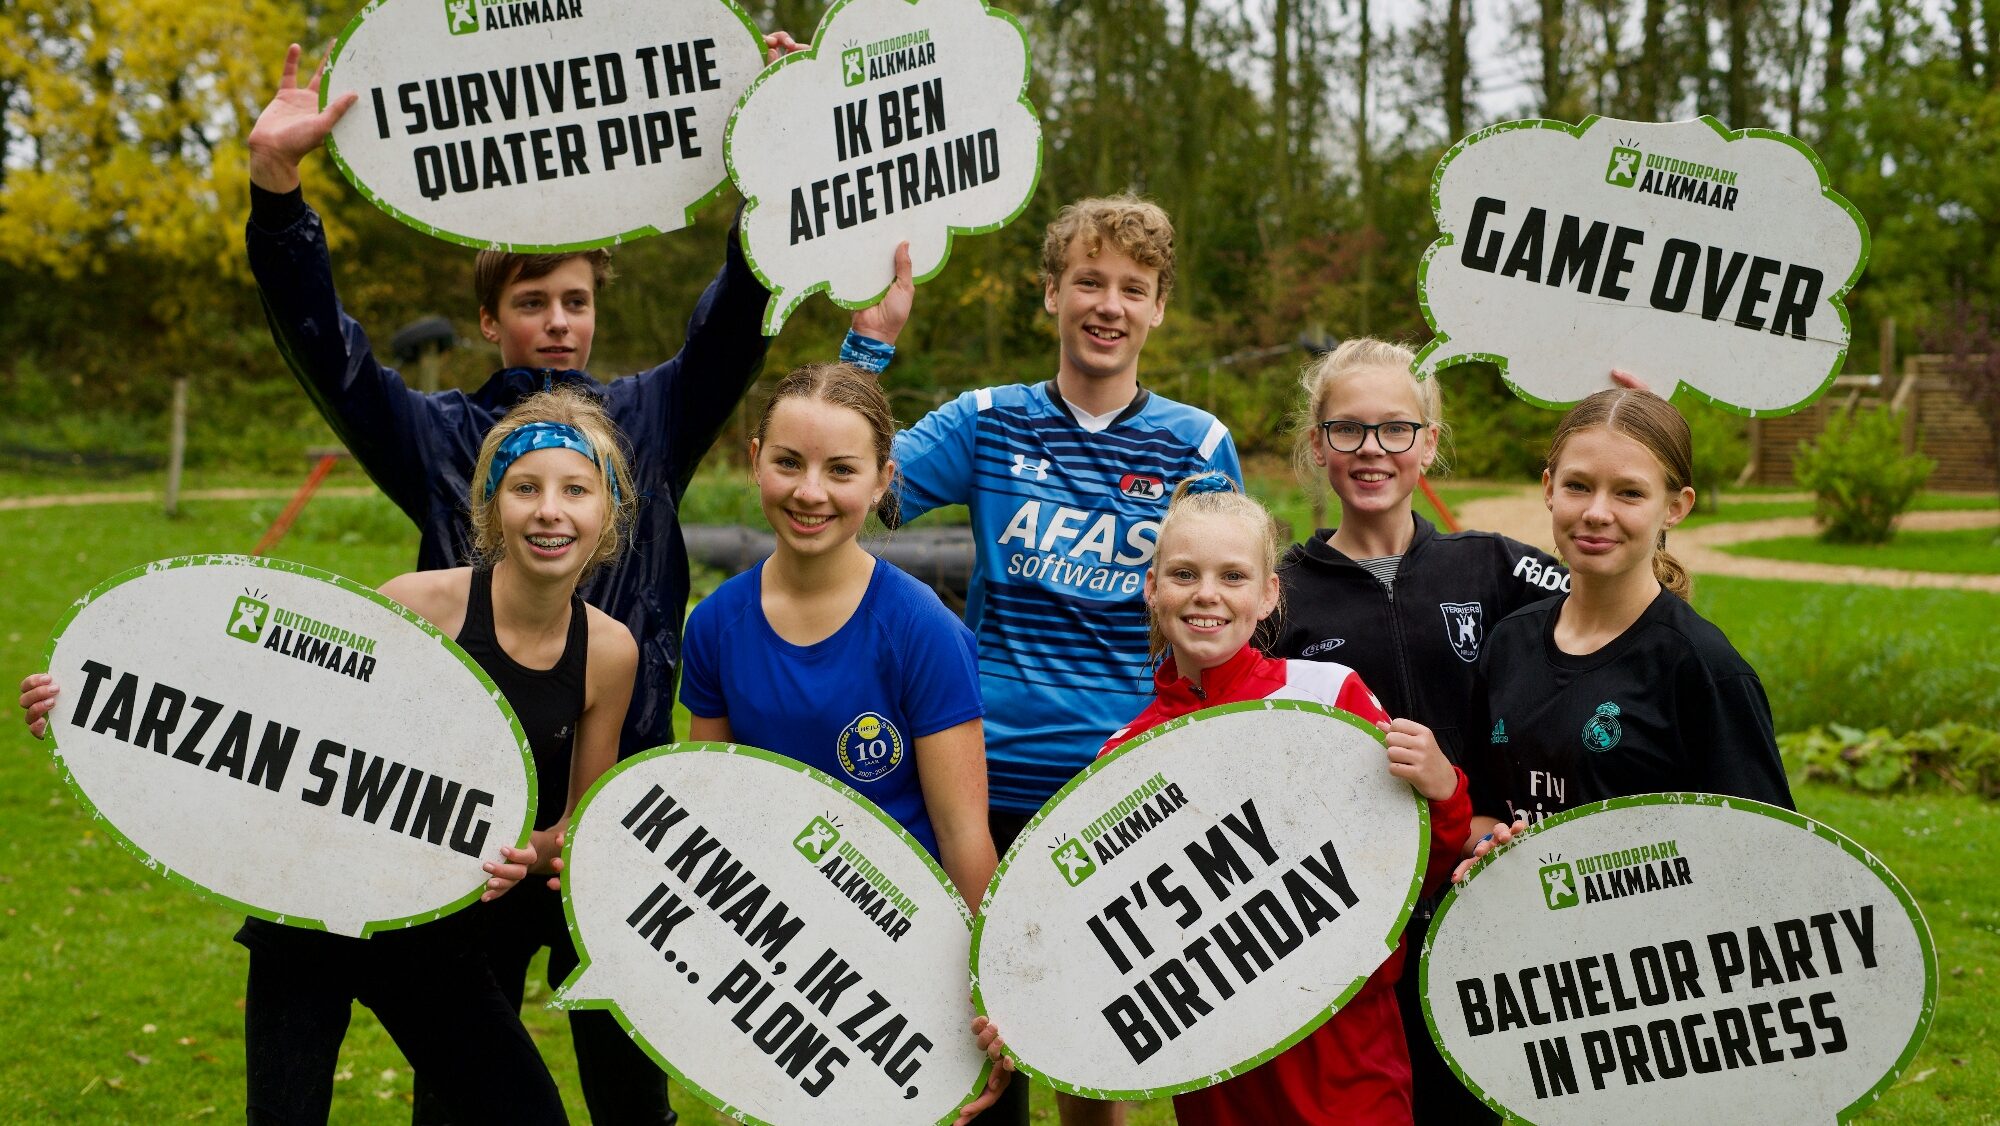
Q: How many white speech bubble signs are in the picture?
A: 7